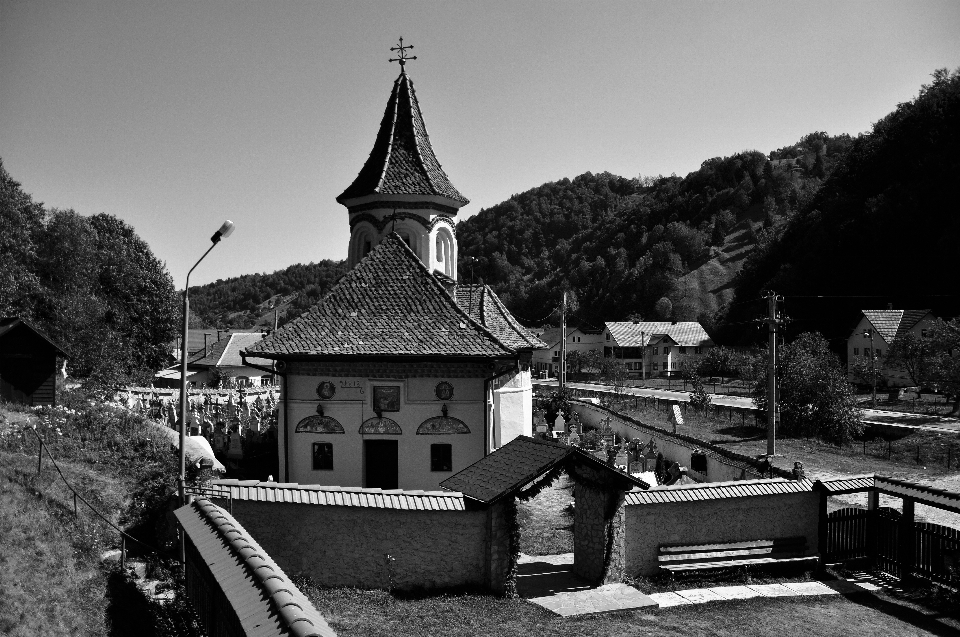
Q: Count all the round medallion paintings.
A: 2